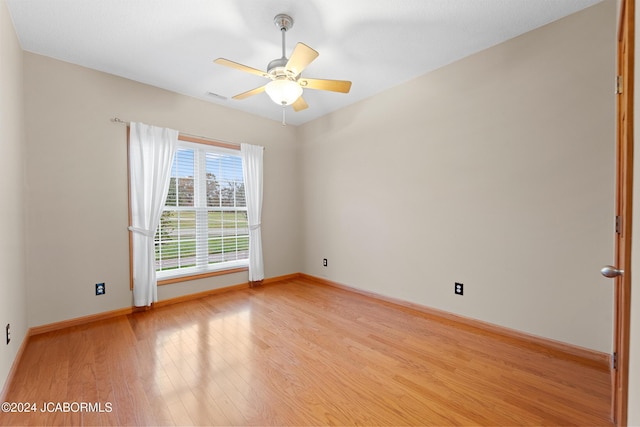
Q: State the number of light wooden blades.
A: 5